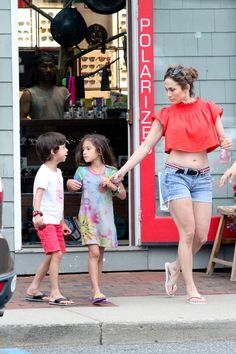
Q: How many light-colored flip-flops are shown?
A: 2